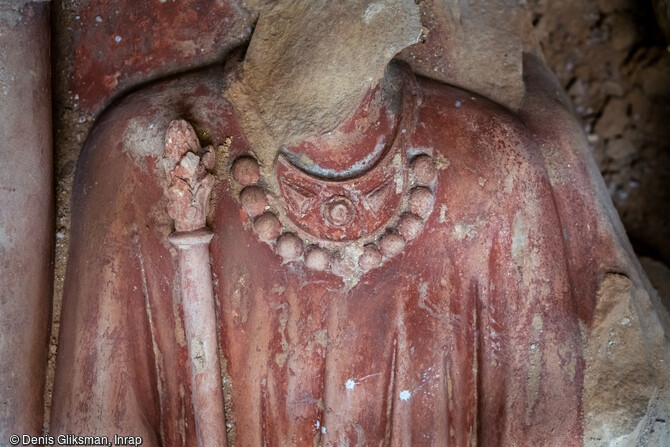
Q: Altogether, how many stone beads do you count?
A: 11